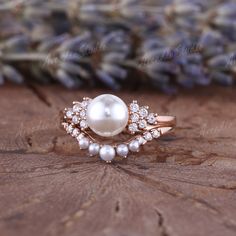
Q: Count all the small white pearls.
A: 5